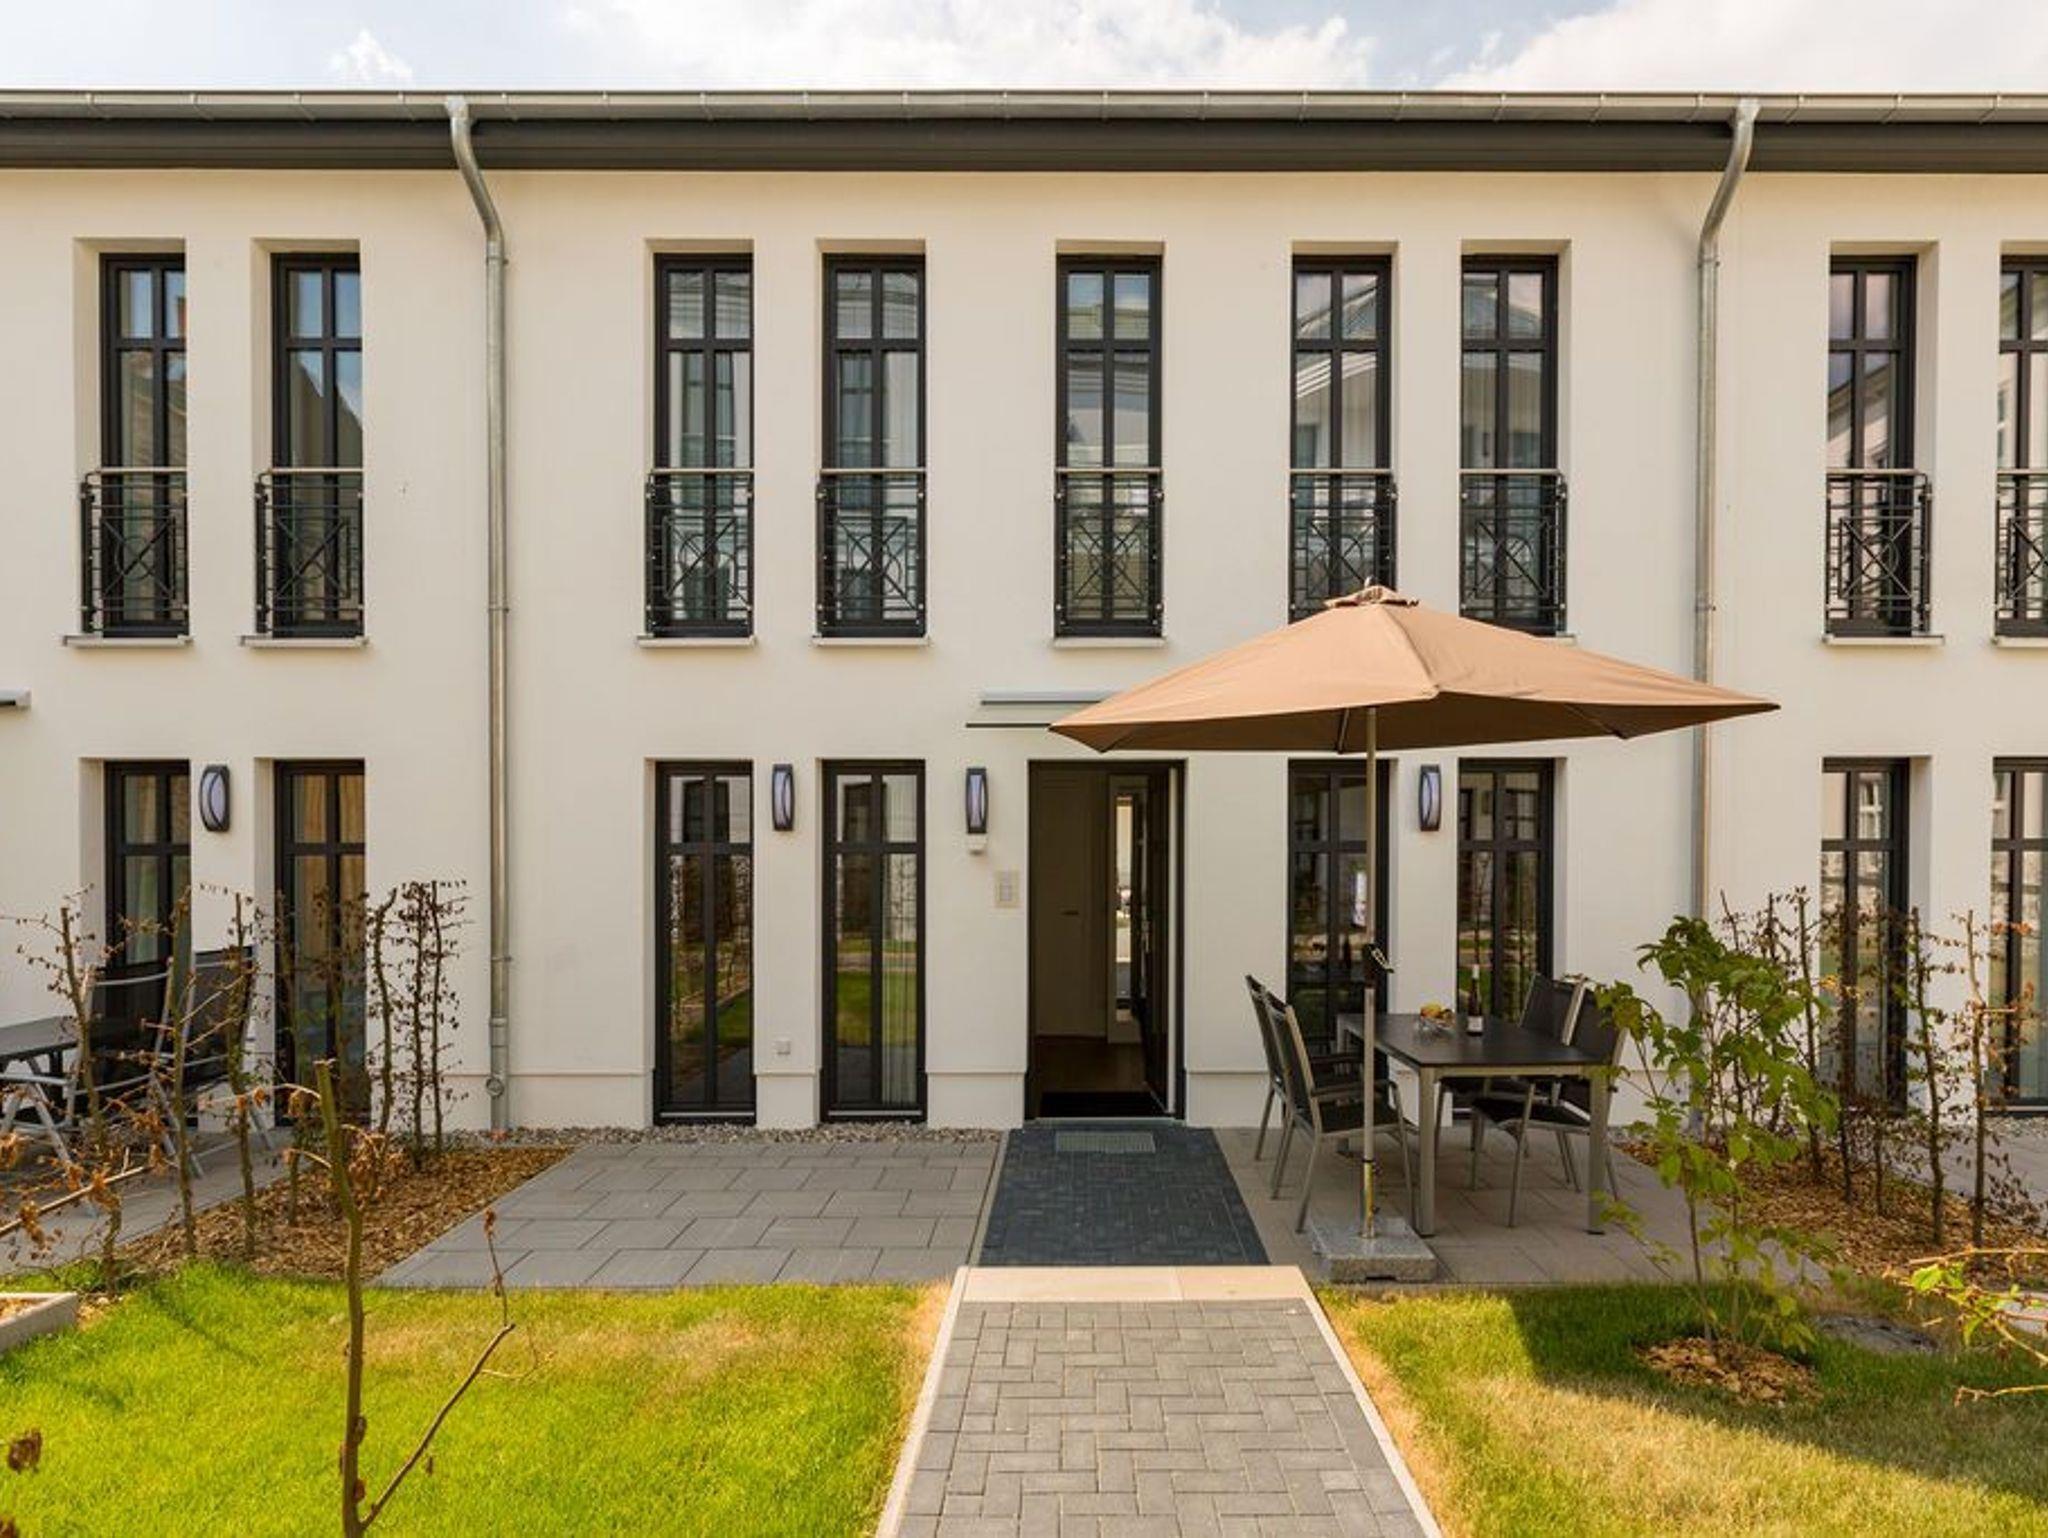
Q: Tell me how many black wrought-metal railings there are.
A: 9